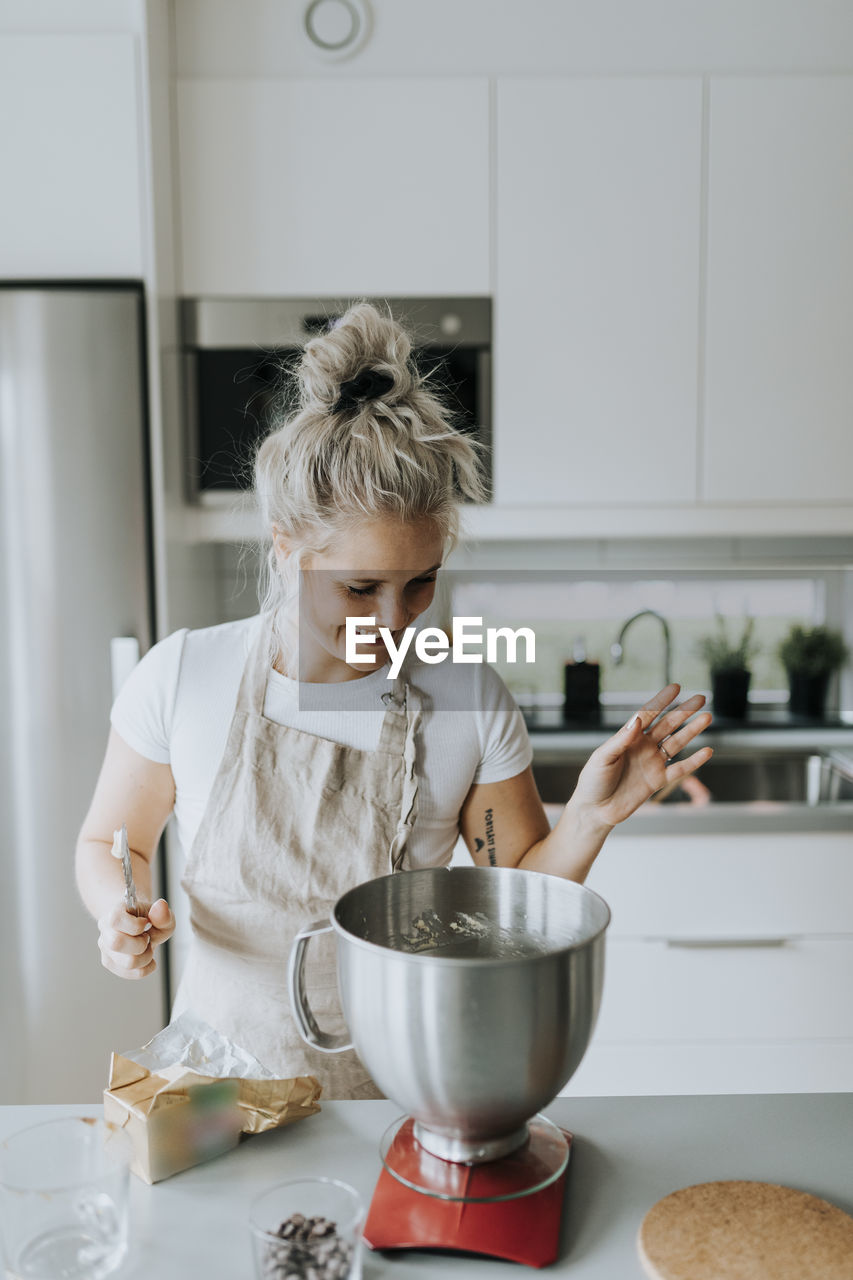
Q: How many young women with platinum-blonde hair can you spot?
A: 1